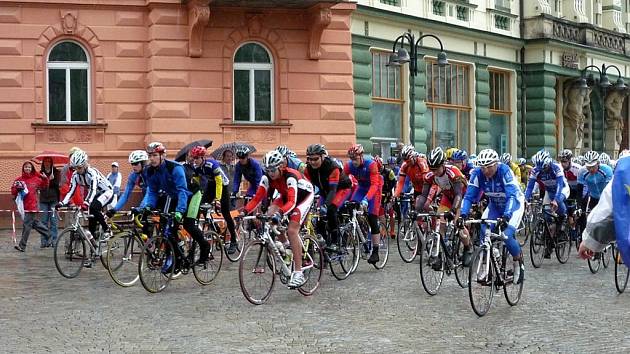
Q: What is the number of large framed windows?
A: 5